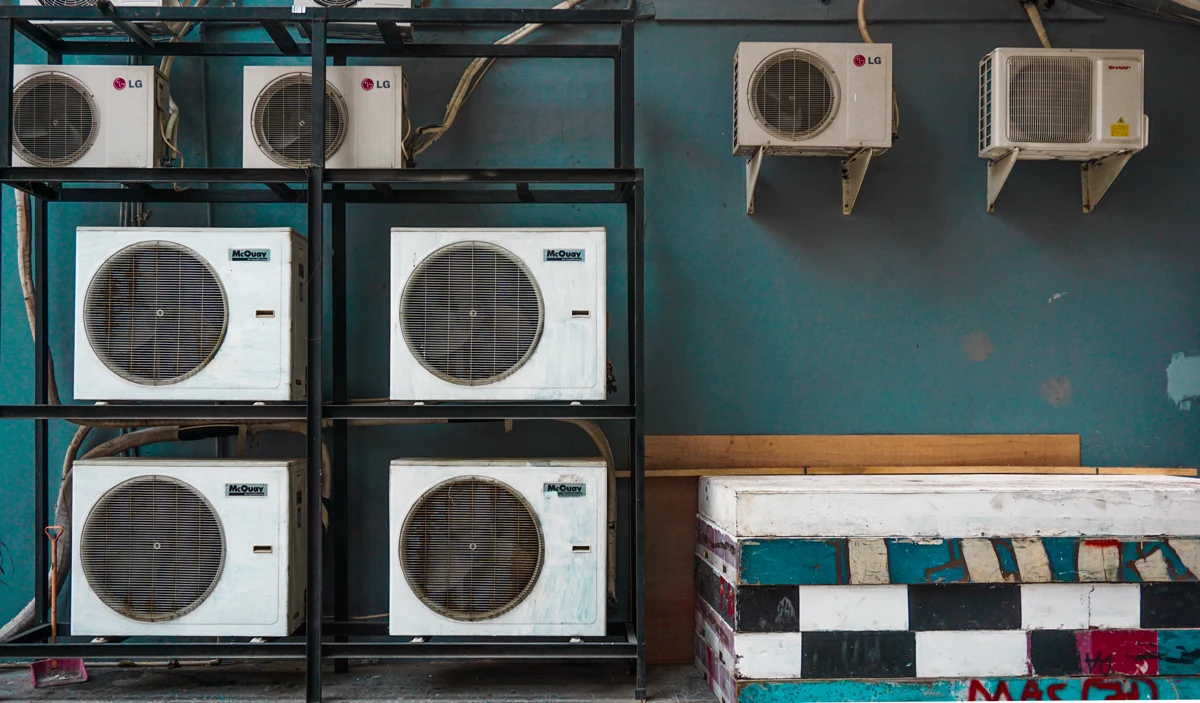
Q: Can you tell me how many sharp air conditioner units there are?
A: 1